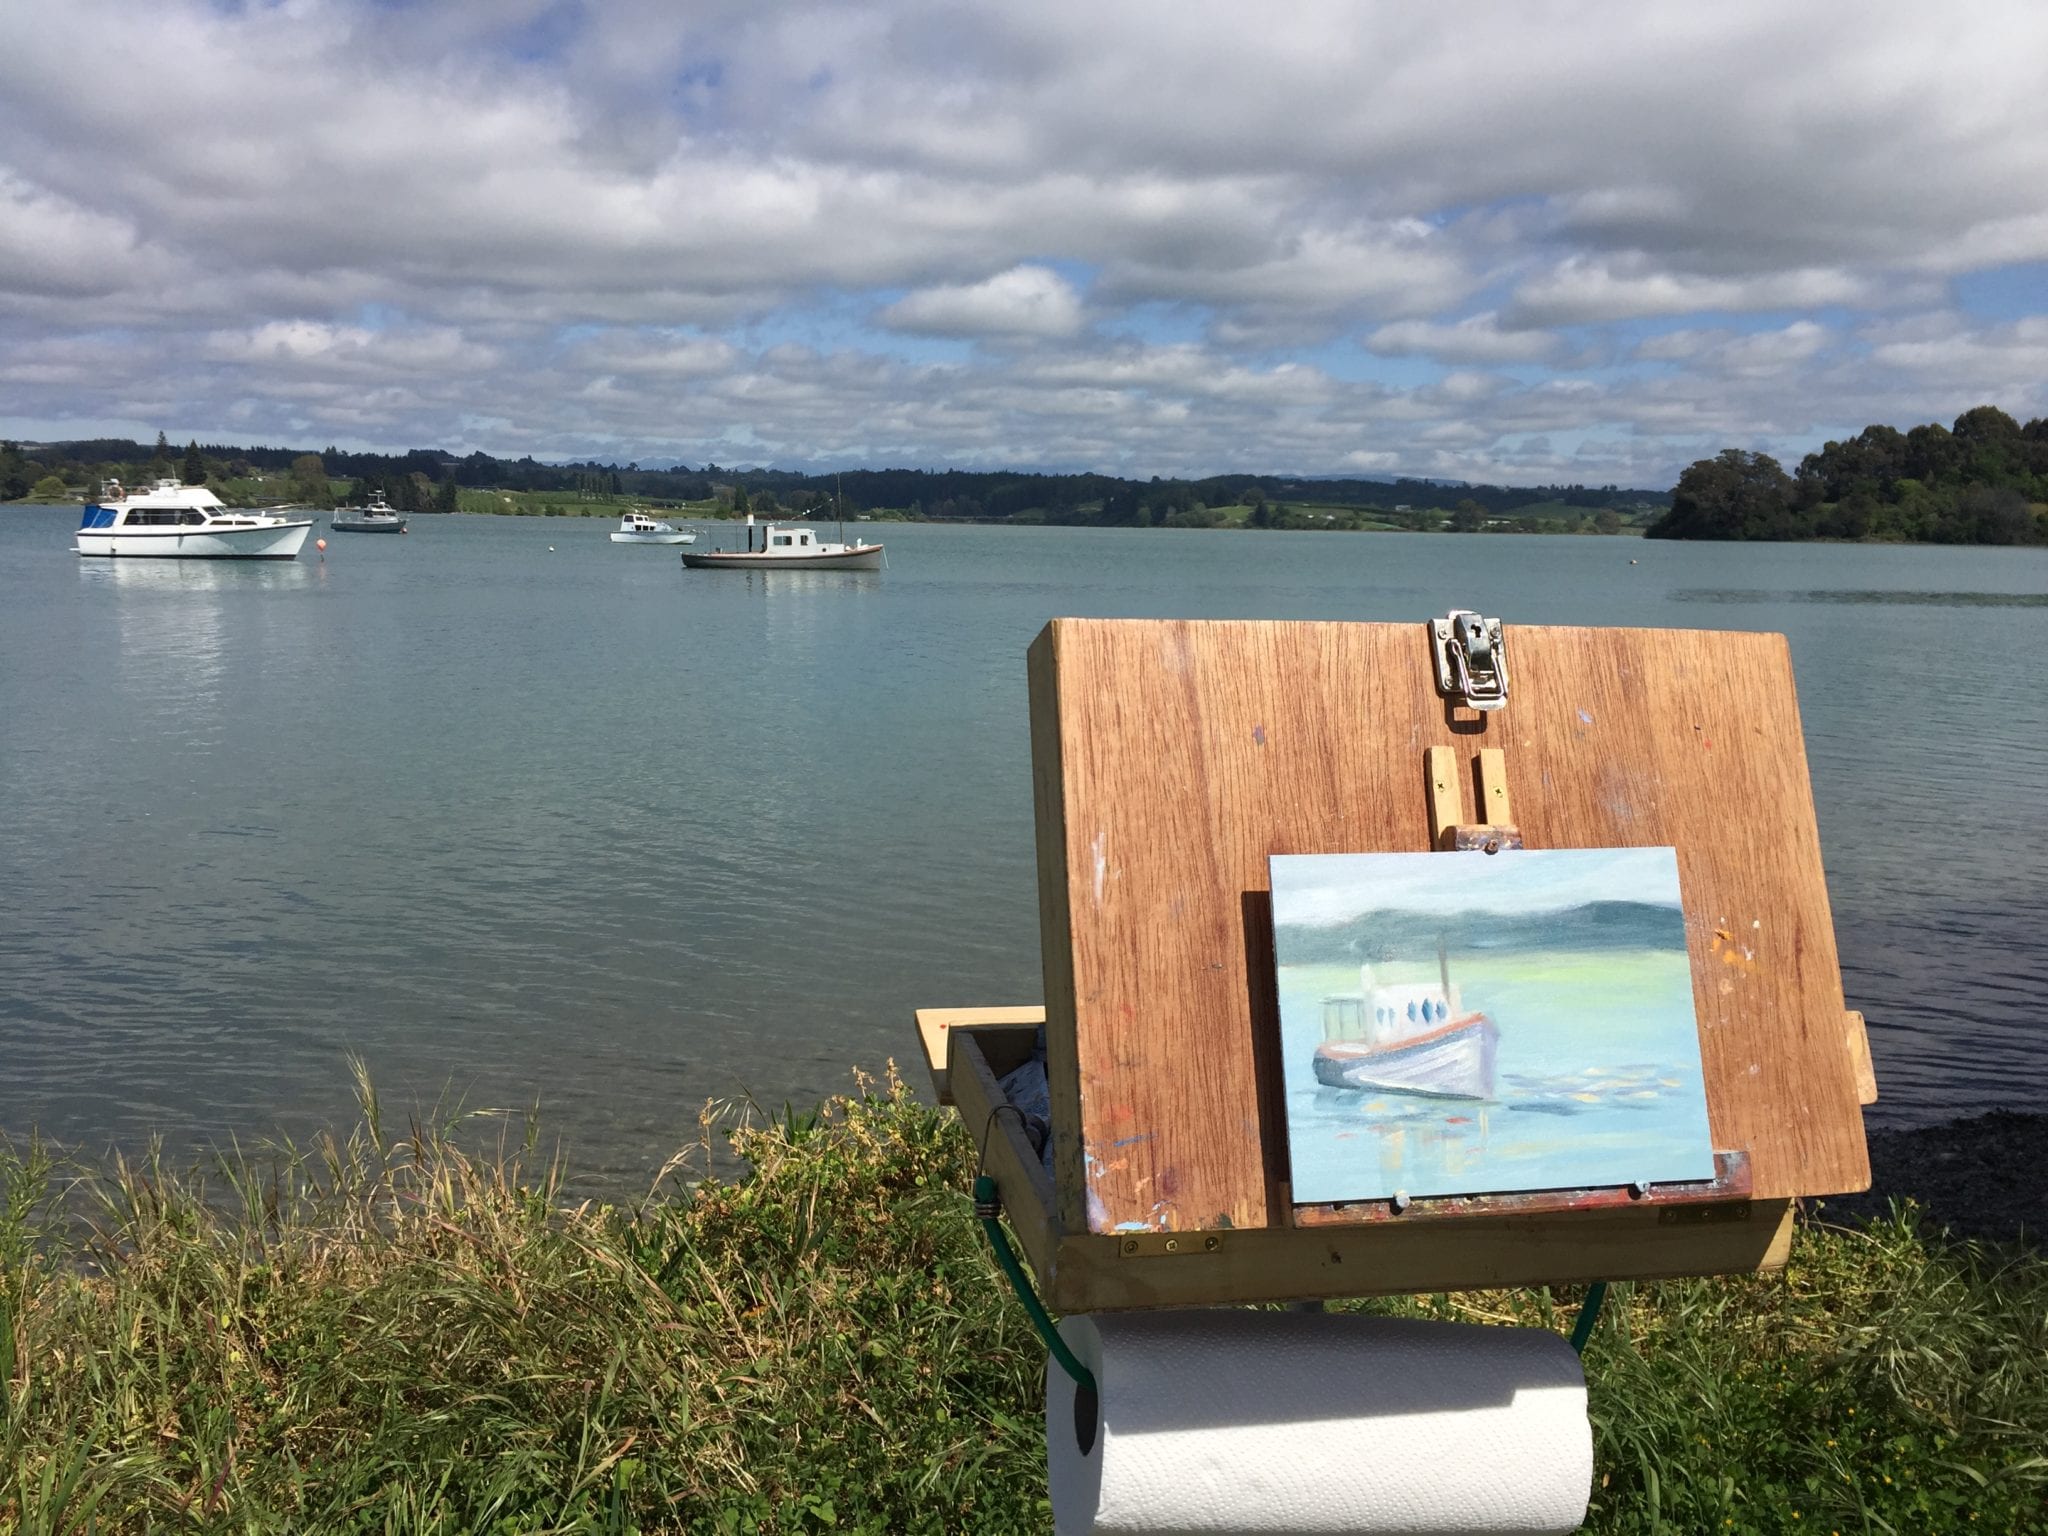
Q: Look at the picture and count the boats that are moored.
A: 4